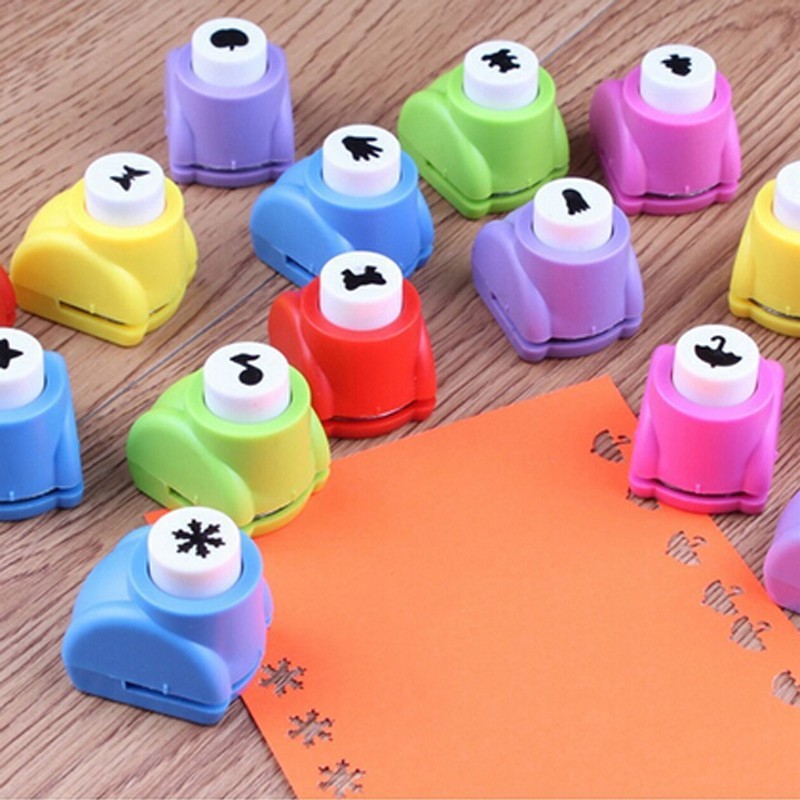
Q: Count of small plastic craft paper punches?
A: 14